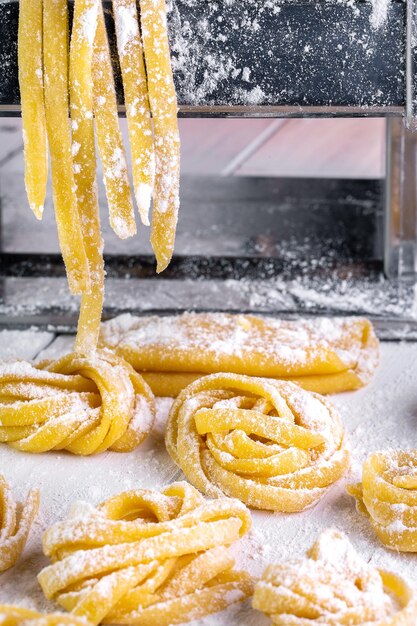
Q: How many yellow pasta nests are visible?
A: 7